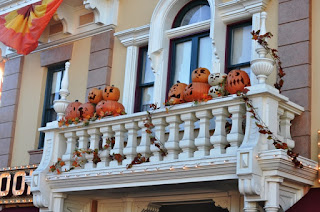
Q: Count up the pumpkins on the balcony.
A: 11